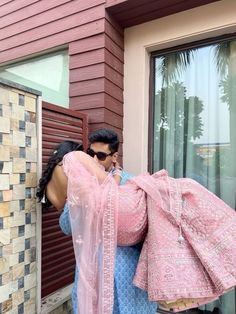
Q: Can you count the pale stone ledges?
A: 1